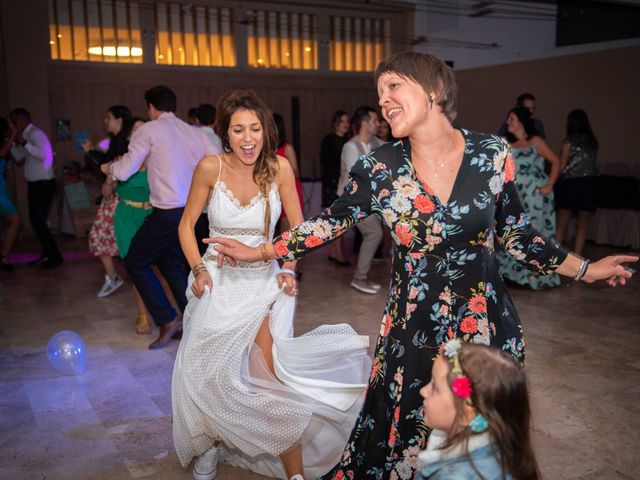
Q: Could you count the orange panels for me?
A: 4